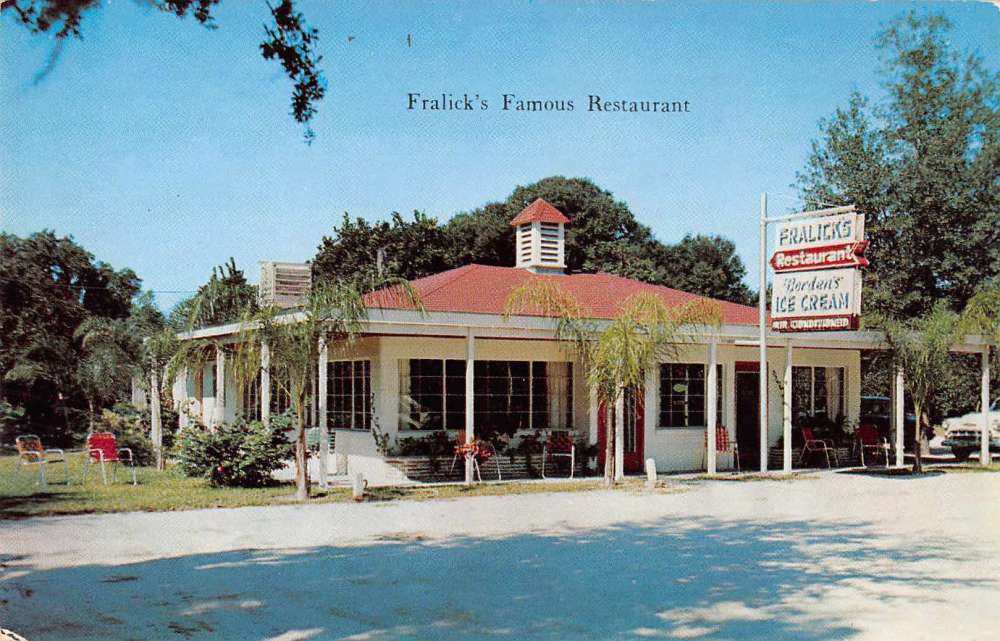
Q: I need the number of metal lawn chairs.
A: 7